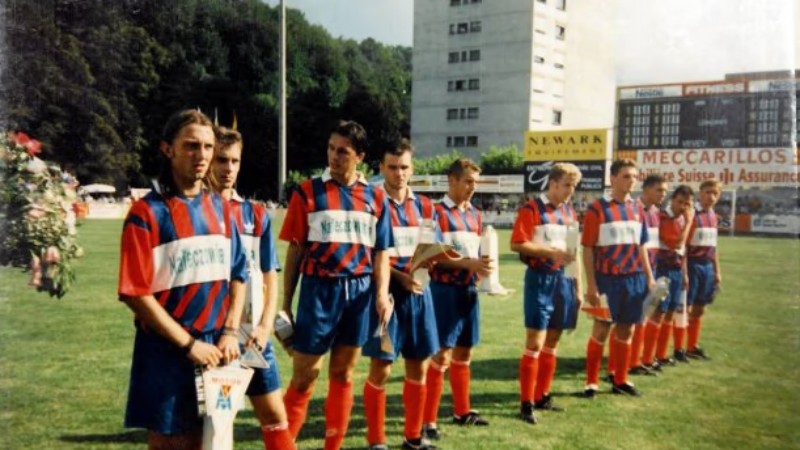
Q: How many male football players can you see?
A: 10